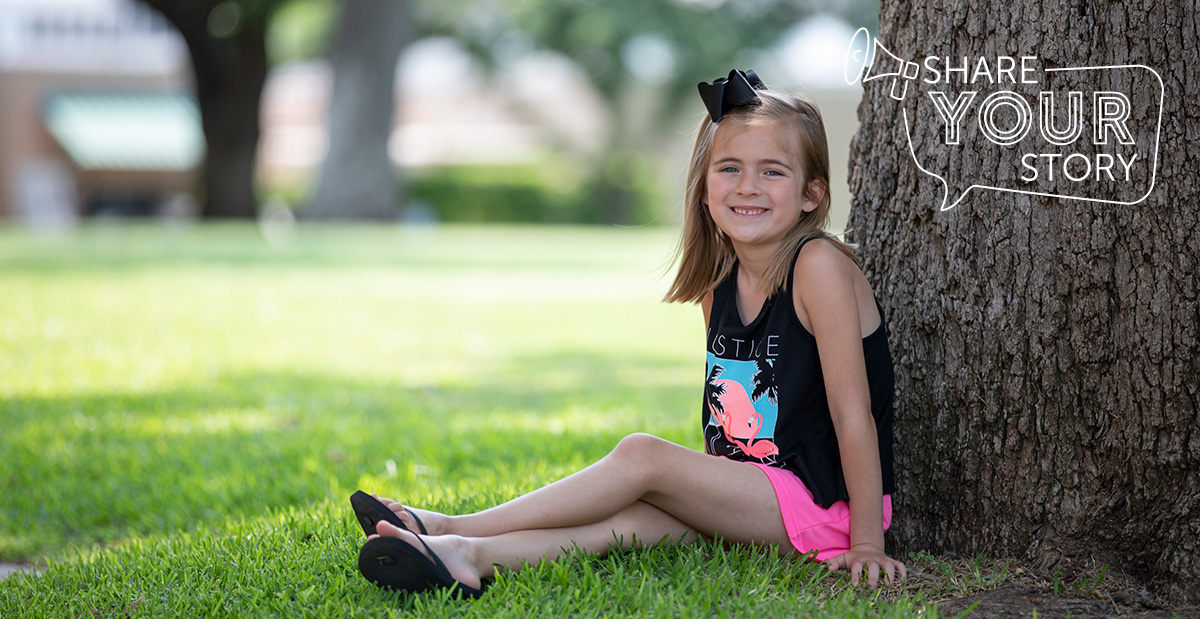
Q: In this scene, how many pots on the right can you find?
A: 0